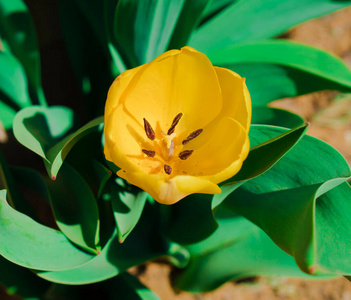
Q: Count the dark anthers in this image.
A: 6